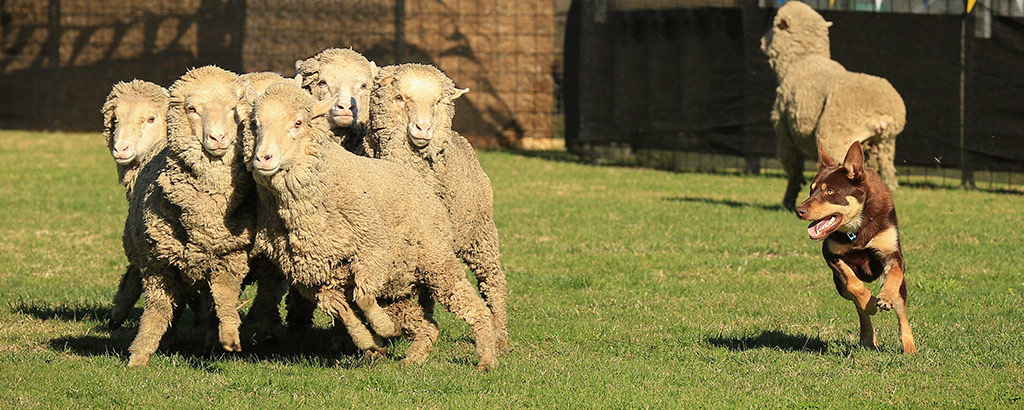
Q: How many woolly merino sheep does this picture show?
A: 7